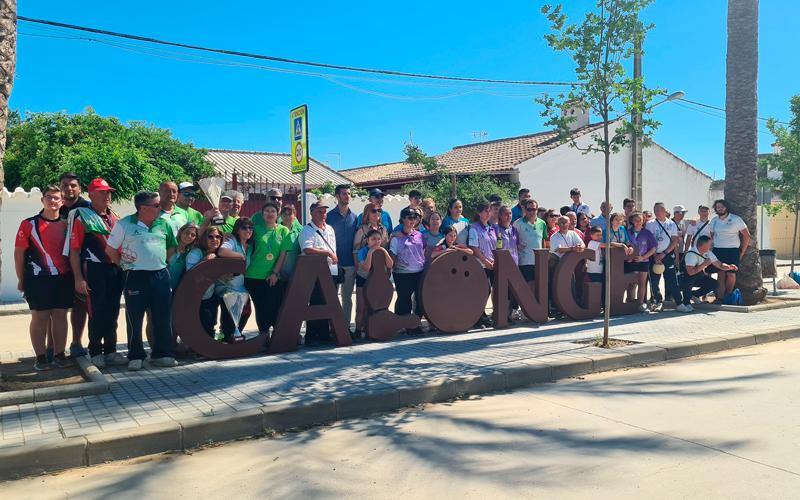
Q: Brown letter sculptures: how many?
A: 7